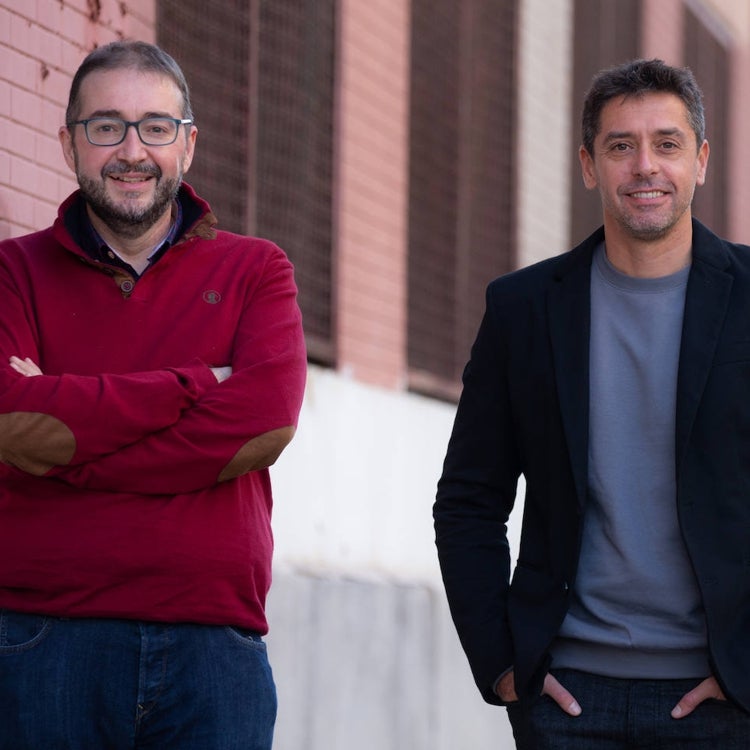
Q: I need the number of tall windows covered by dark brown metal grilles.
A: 4